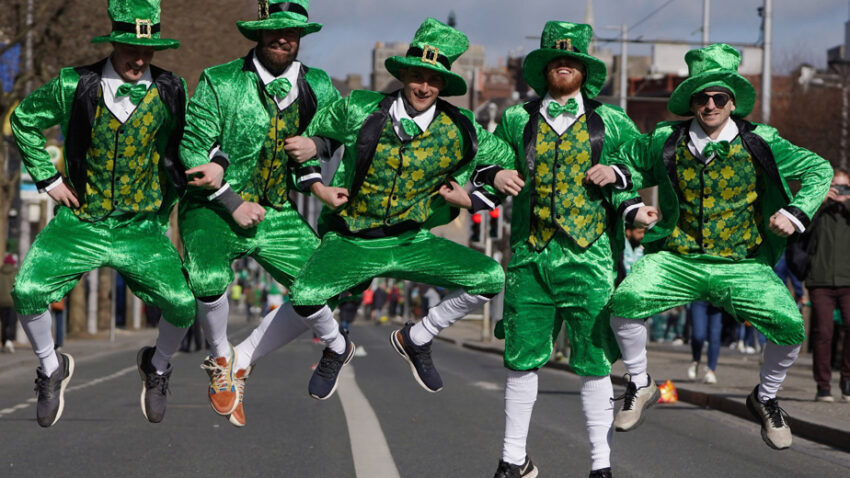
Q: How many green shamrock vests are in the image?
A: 5